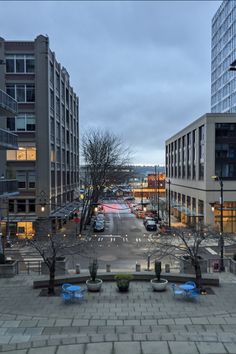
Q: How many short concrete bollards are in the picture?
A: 4